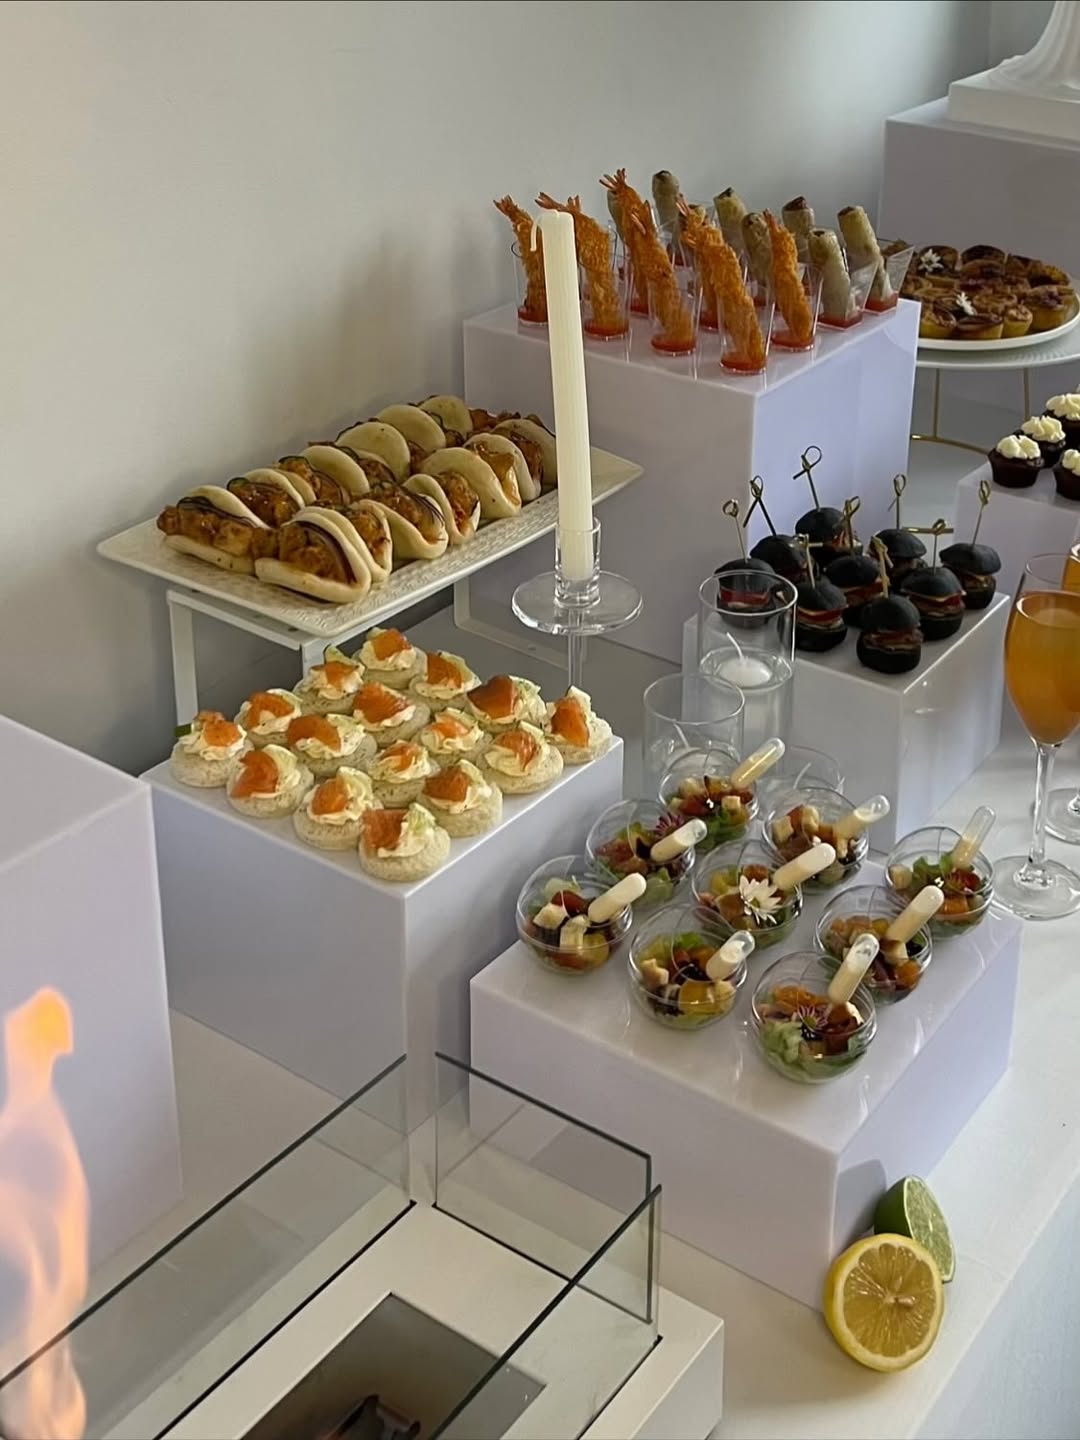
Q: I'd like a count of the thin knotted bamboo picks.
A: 9